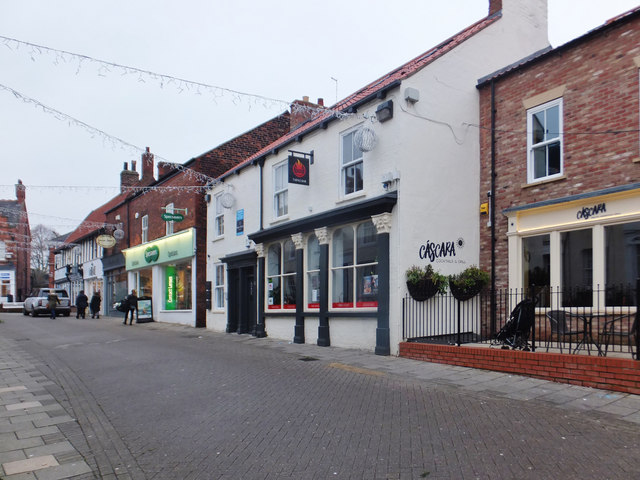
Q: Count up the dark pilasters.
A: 4